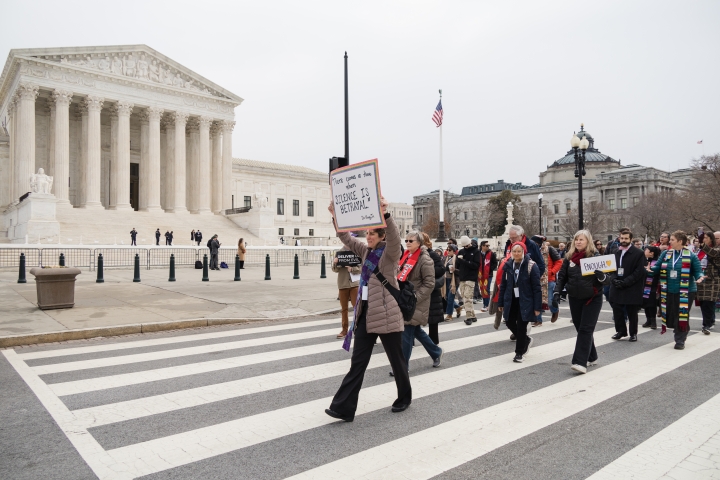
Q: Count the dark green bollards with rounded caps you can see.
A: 10